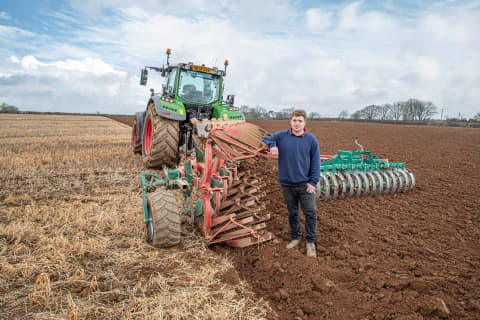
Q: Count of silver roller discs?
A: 14